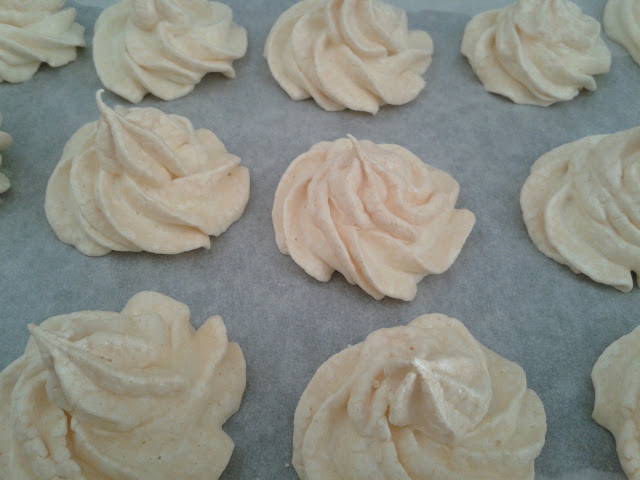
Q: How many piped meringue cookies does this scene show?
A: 12